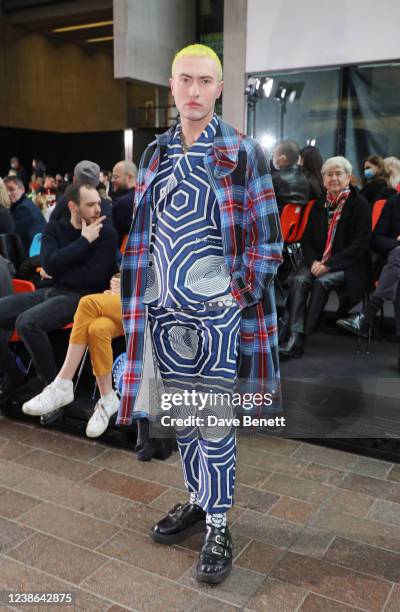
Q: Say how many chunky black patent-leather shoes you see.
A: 2